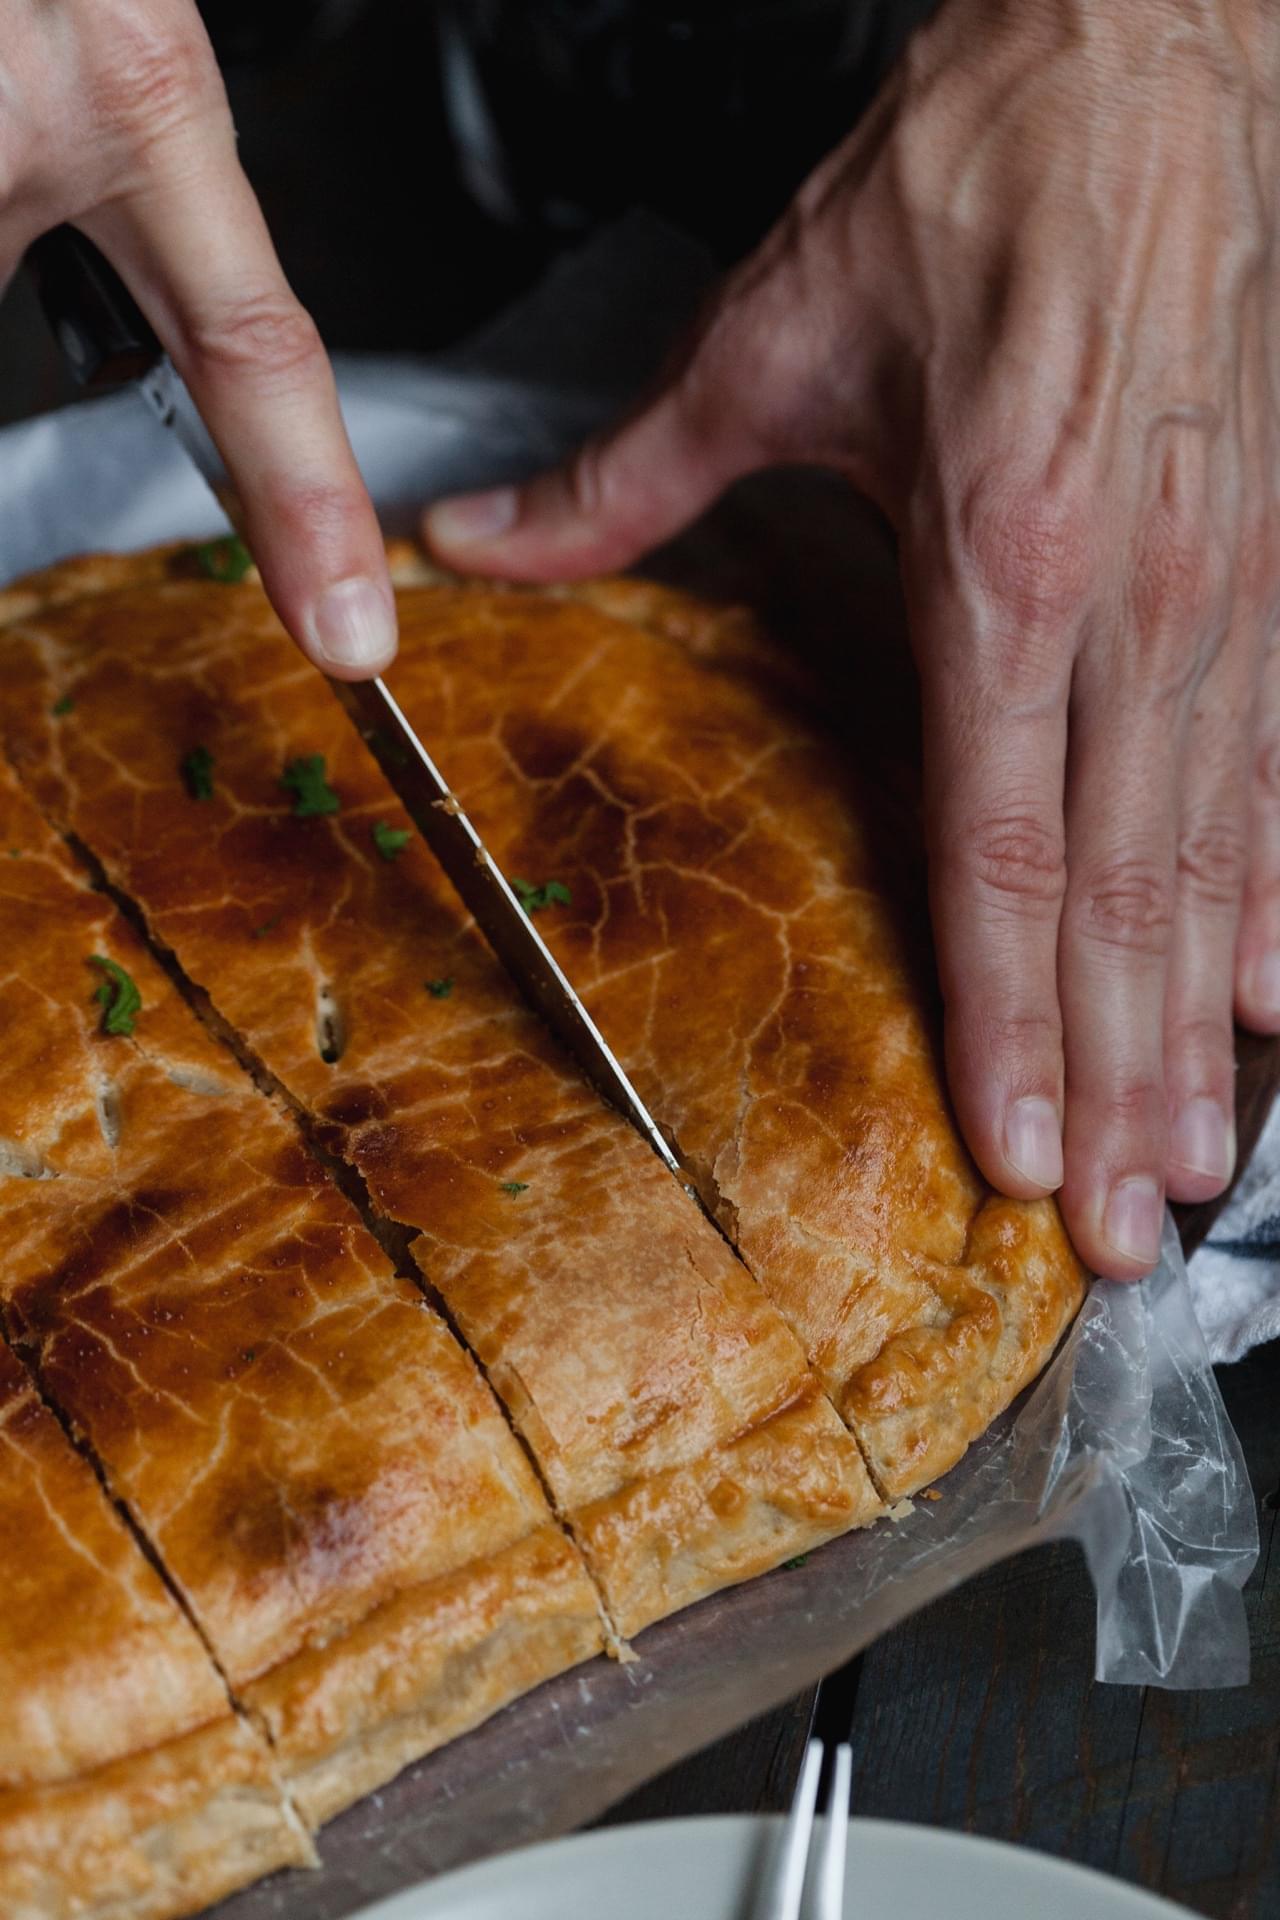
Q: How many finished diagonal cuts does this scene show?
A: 2